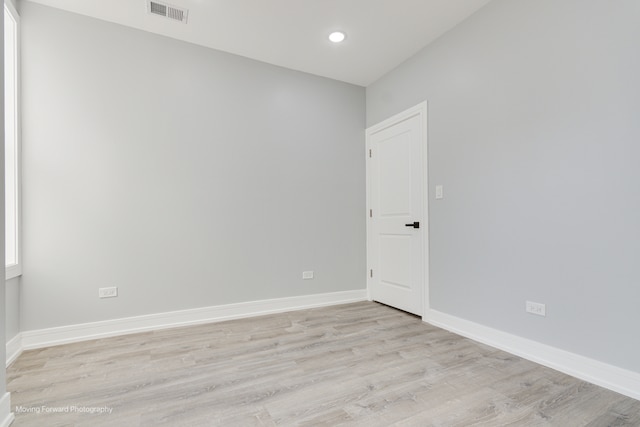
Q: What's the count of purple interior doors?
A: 0